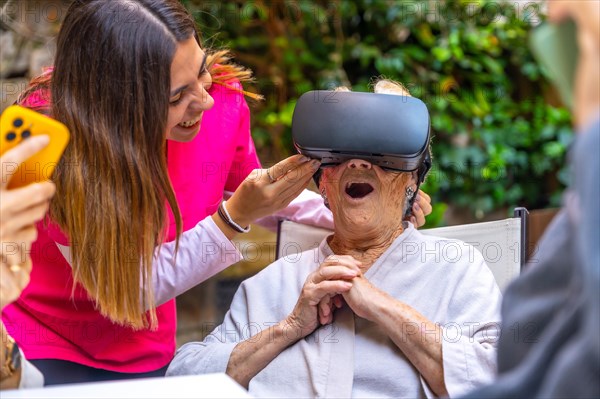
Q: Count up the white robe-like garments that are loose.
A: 1